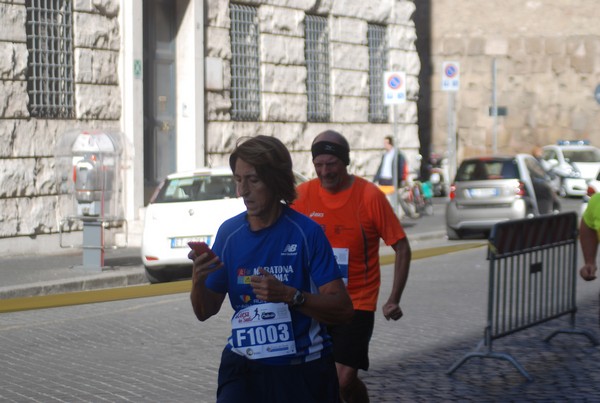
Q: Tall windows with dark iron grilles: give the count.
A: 4